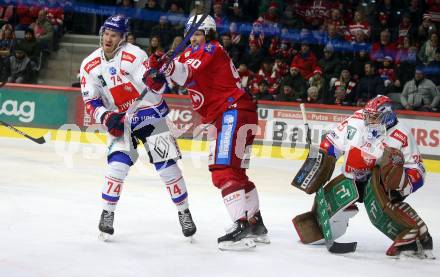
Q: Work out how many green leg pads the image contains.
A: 2